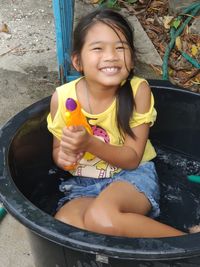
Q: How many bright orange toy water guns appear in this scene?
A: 1